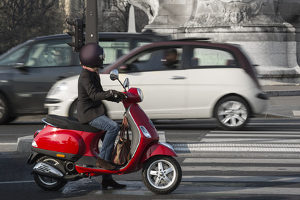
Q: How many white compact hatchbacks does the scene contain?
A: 1